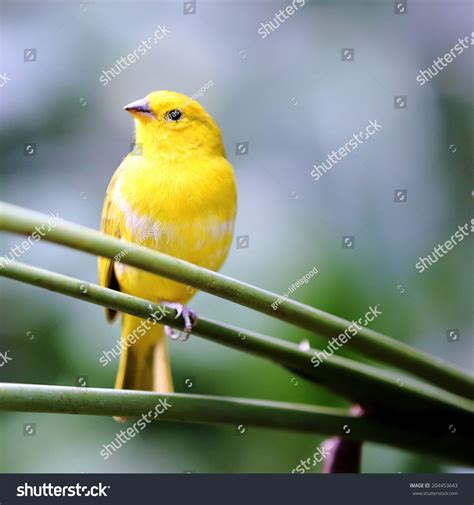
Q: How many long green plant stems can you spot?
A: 3